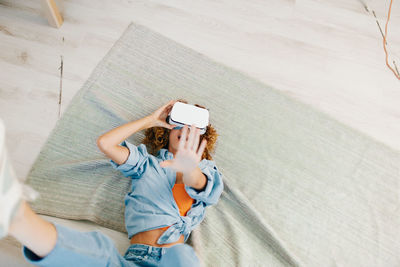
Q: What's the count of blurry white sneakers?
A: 1